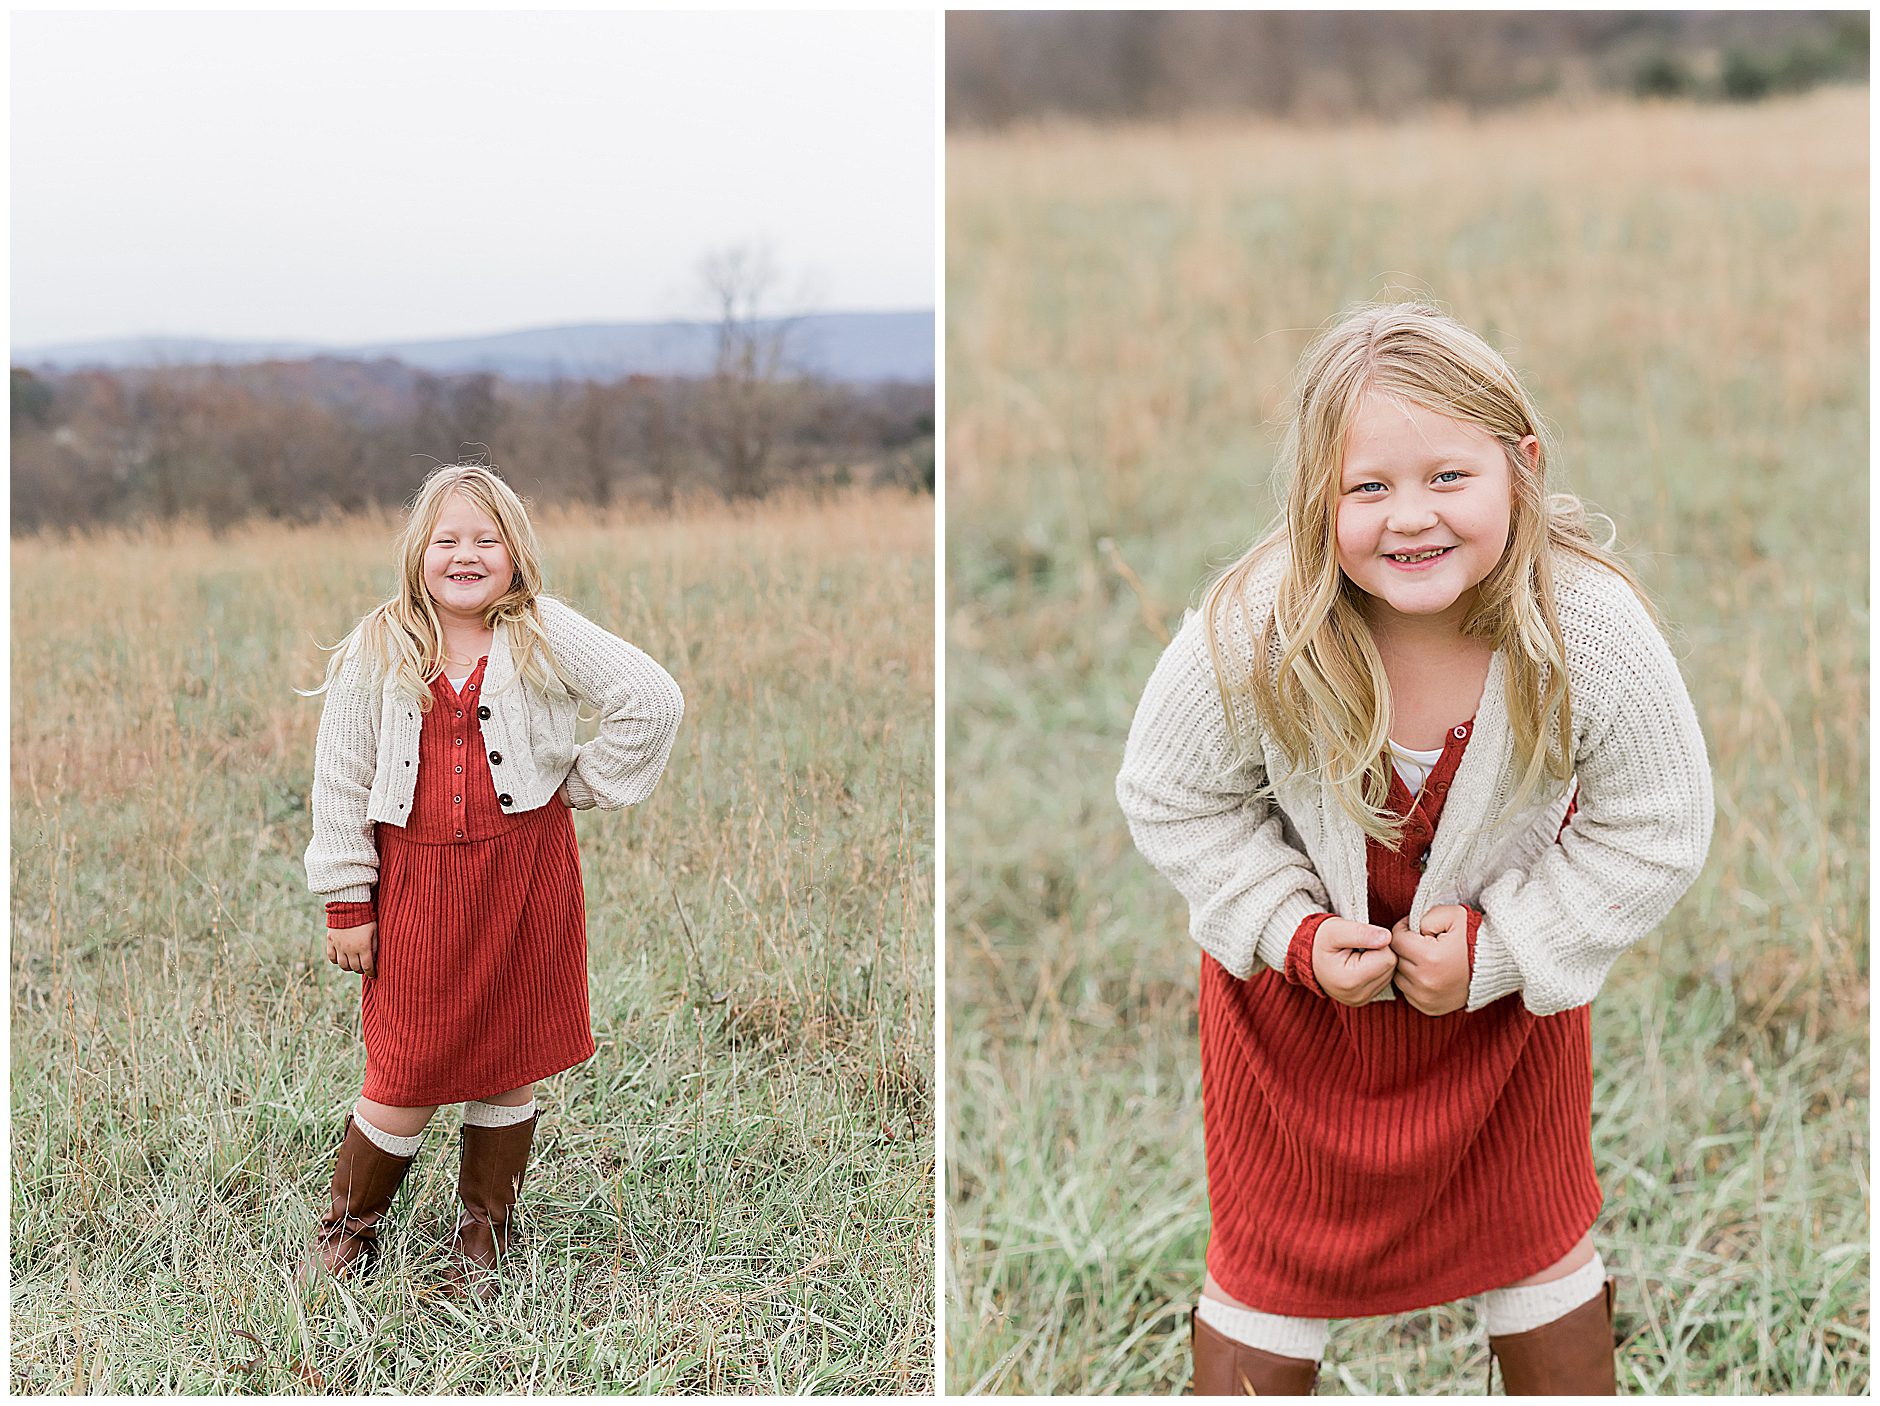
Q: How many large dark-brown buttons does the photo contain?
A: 3